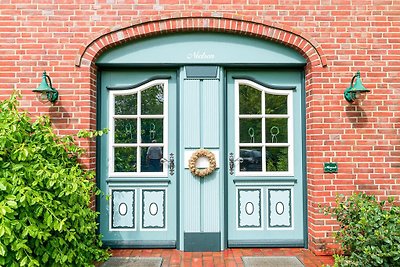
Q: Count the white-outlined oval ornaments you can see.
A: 4